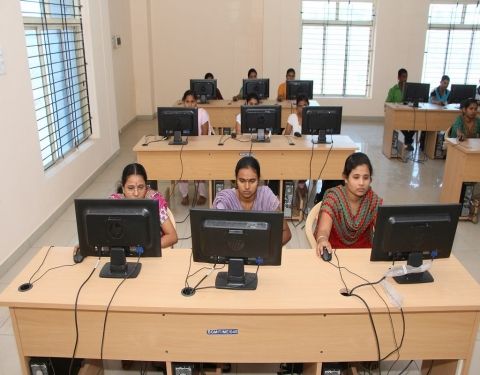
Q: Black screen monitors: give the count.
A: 11